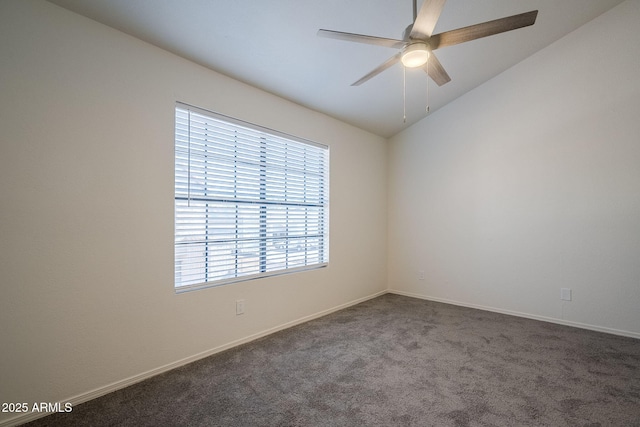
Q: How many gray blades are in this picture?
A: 5